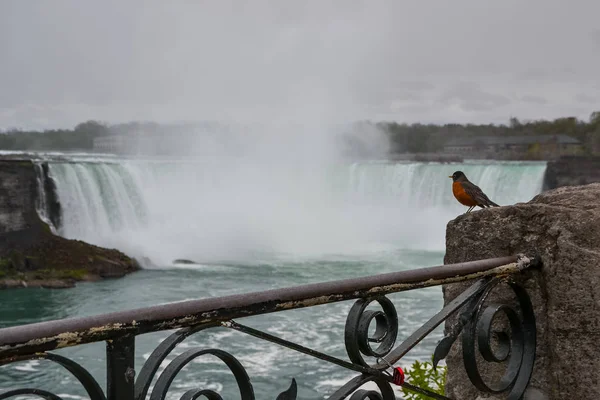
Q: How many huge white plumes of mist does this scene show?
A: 1